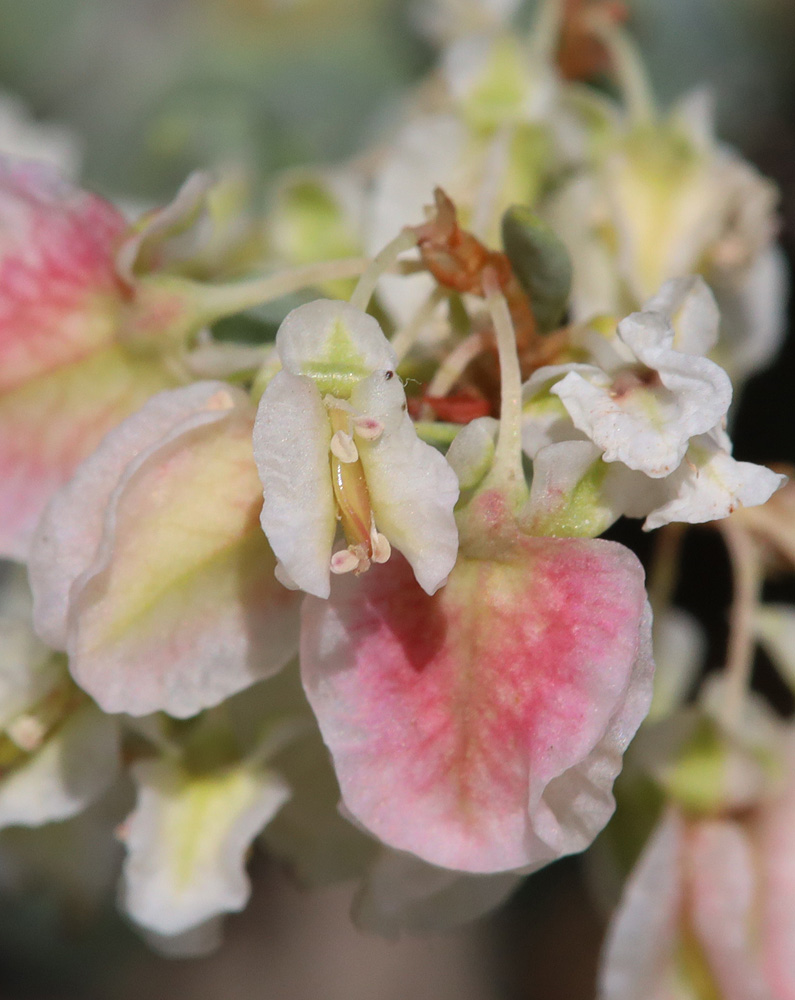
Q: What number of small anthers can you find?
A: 4